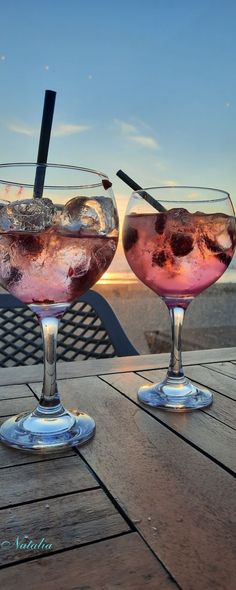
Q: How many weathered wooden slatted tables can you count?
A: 1